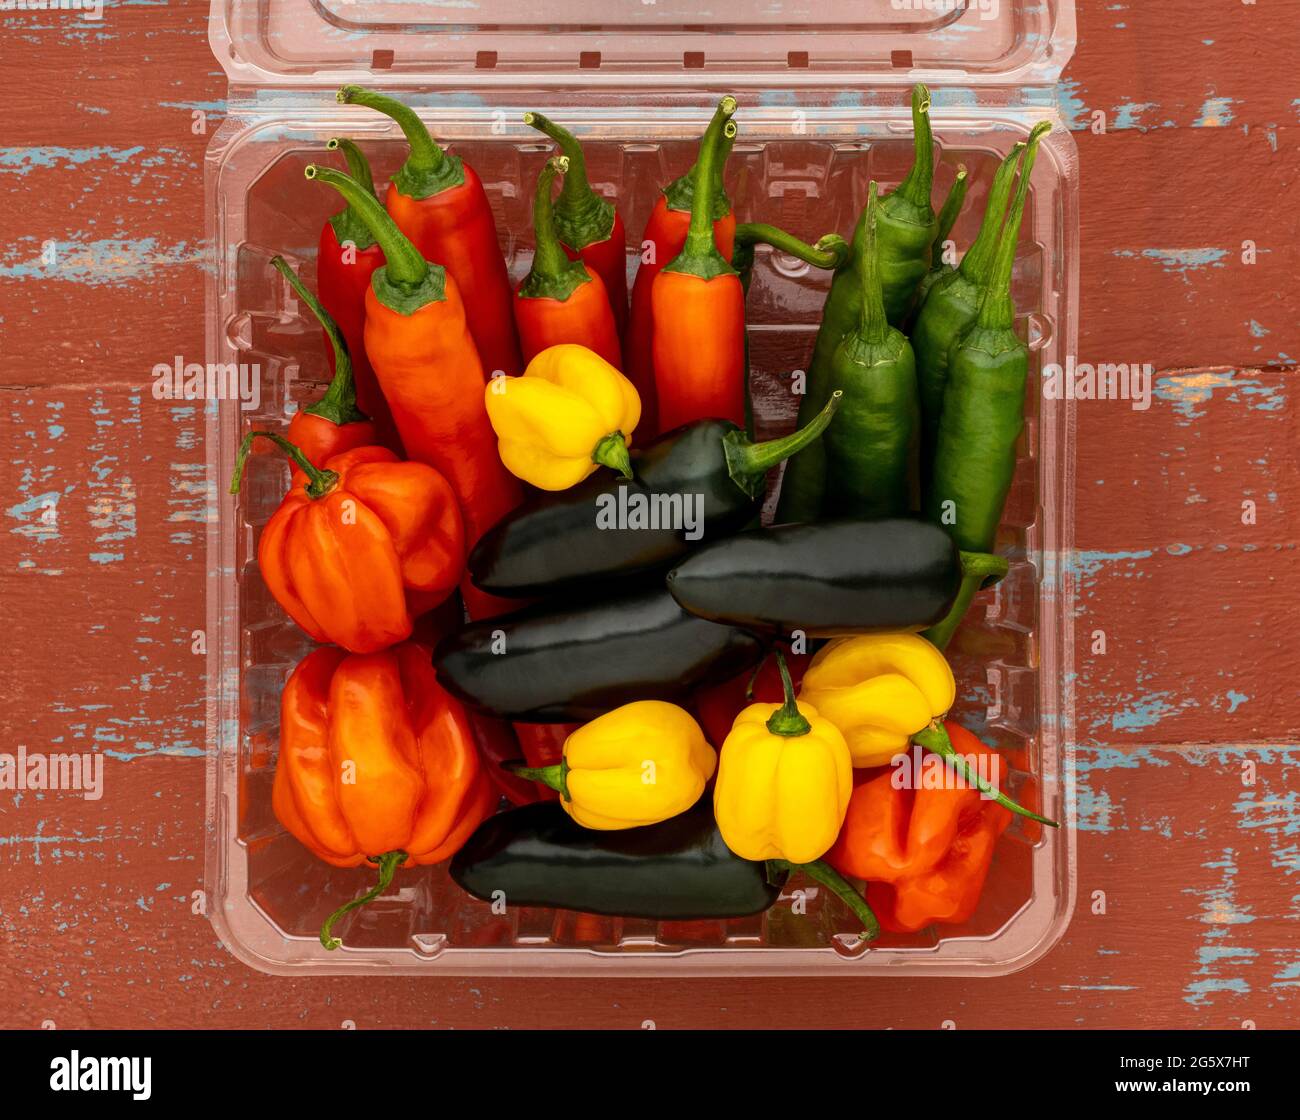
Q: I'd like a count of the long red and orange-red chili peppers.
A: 8